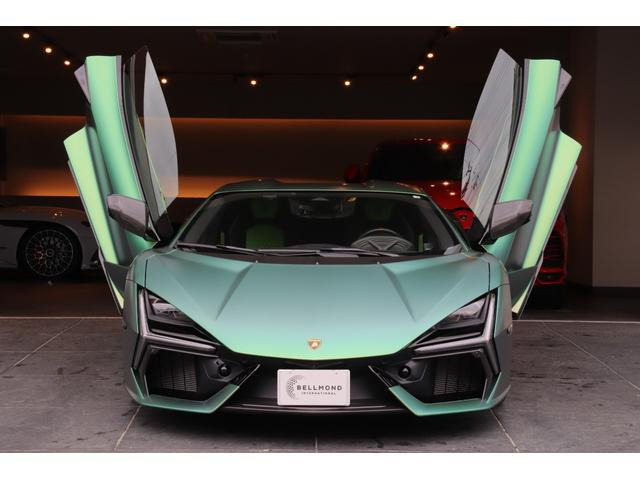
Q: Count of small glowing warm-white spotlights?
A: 10